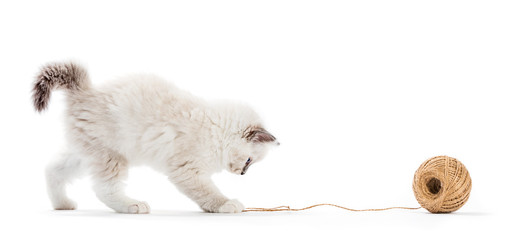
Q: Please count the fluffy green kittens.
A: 0